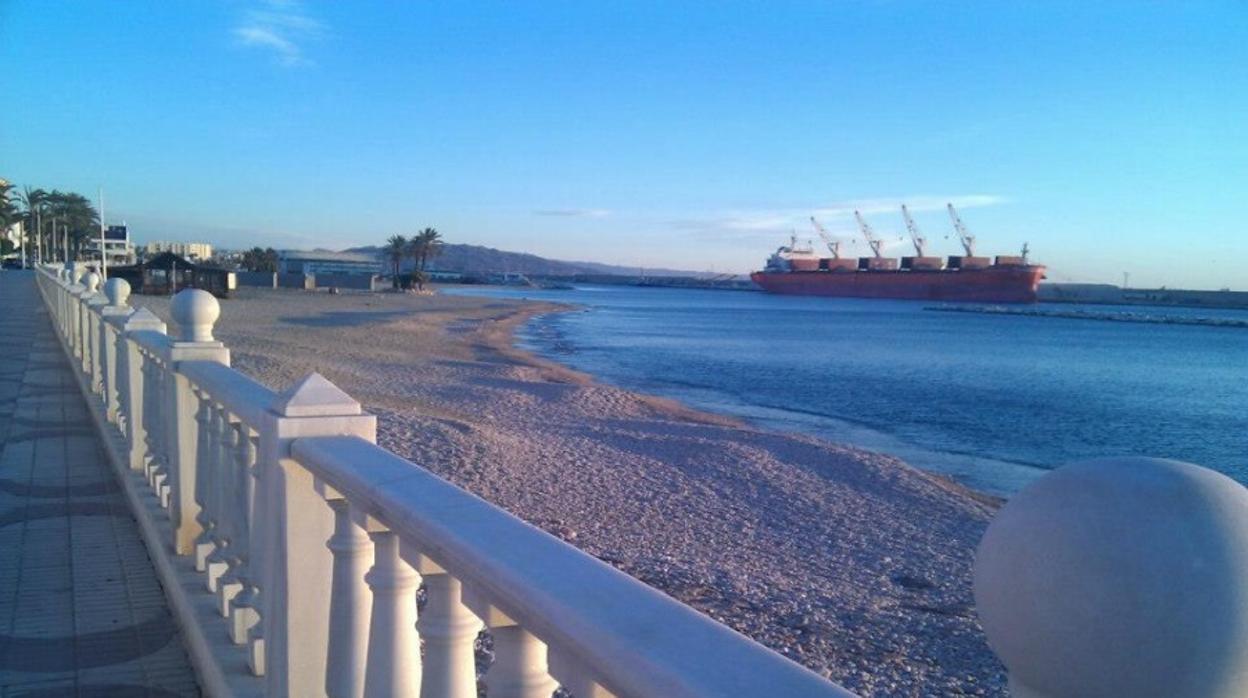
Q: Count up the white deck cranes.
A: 4